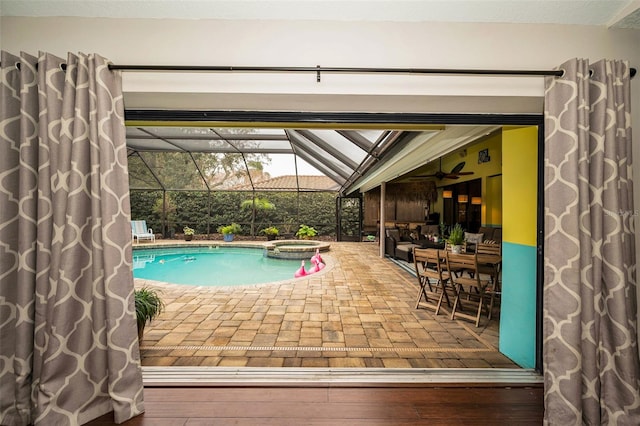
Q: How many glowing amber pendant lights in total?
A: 3